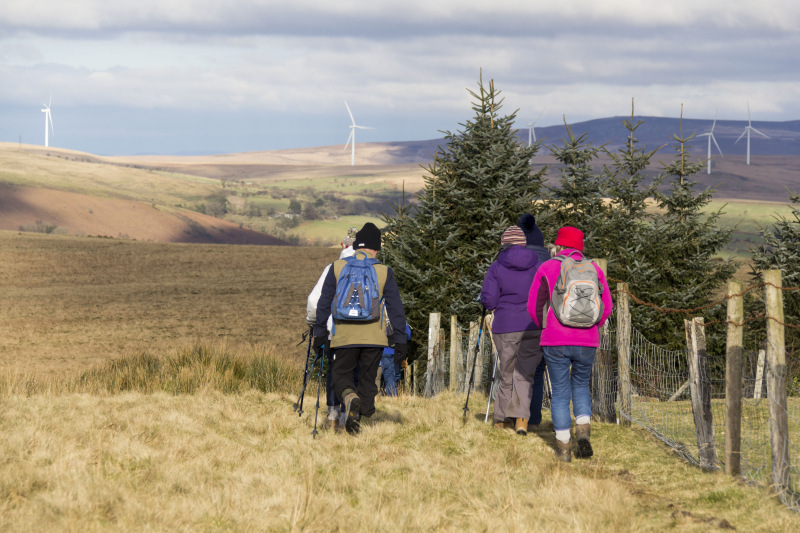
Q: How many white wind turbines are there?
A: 5